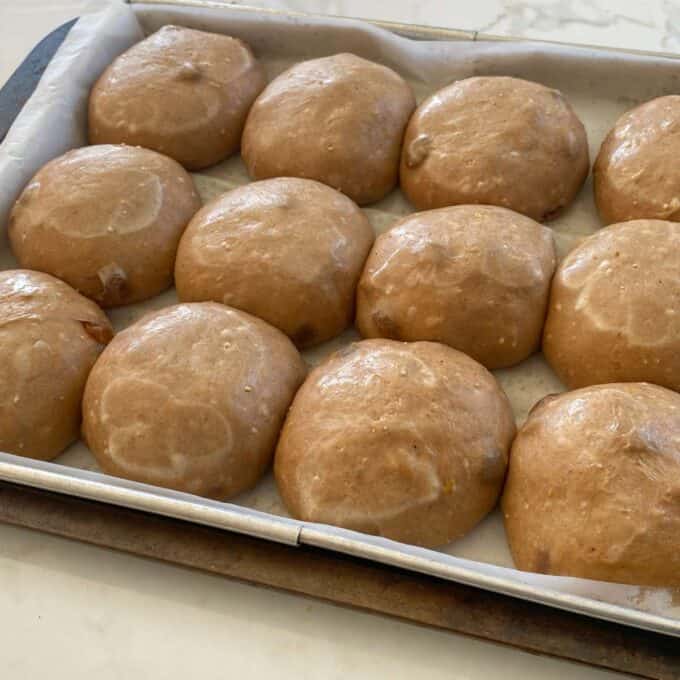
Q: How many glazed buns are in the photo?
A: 12